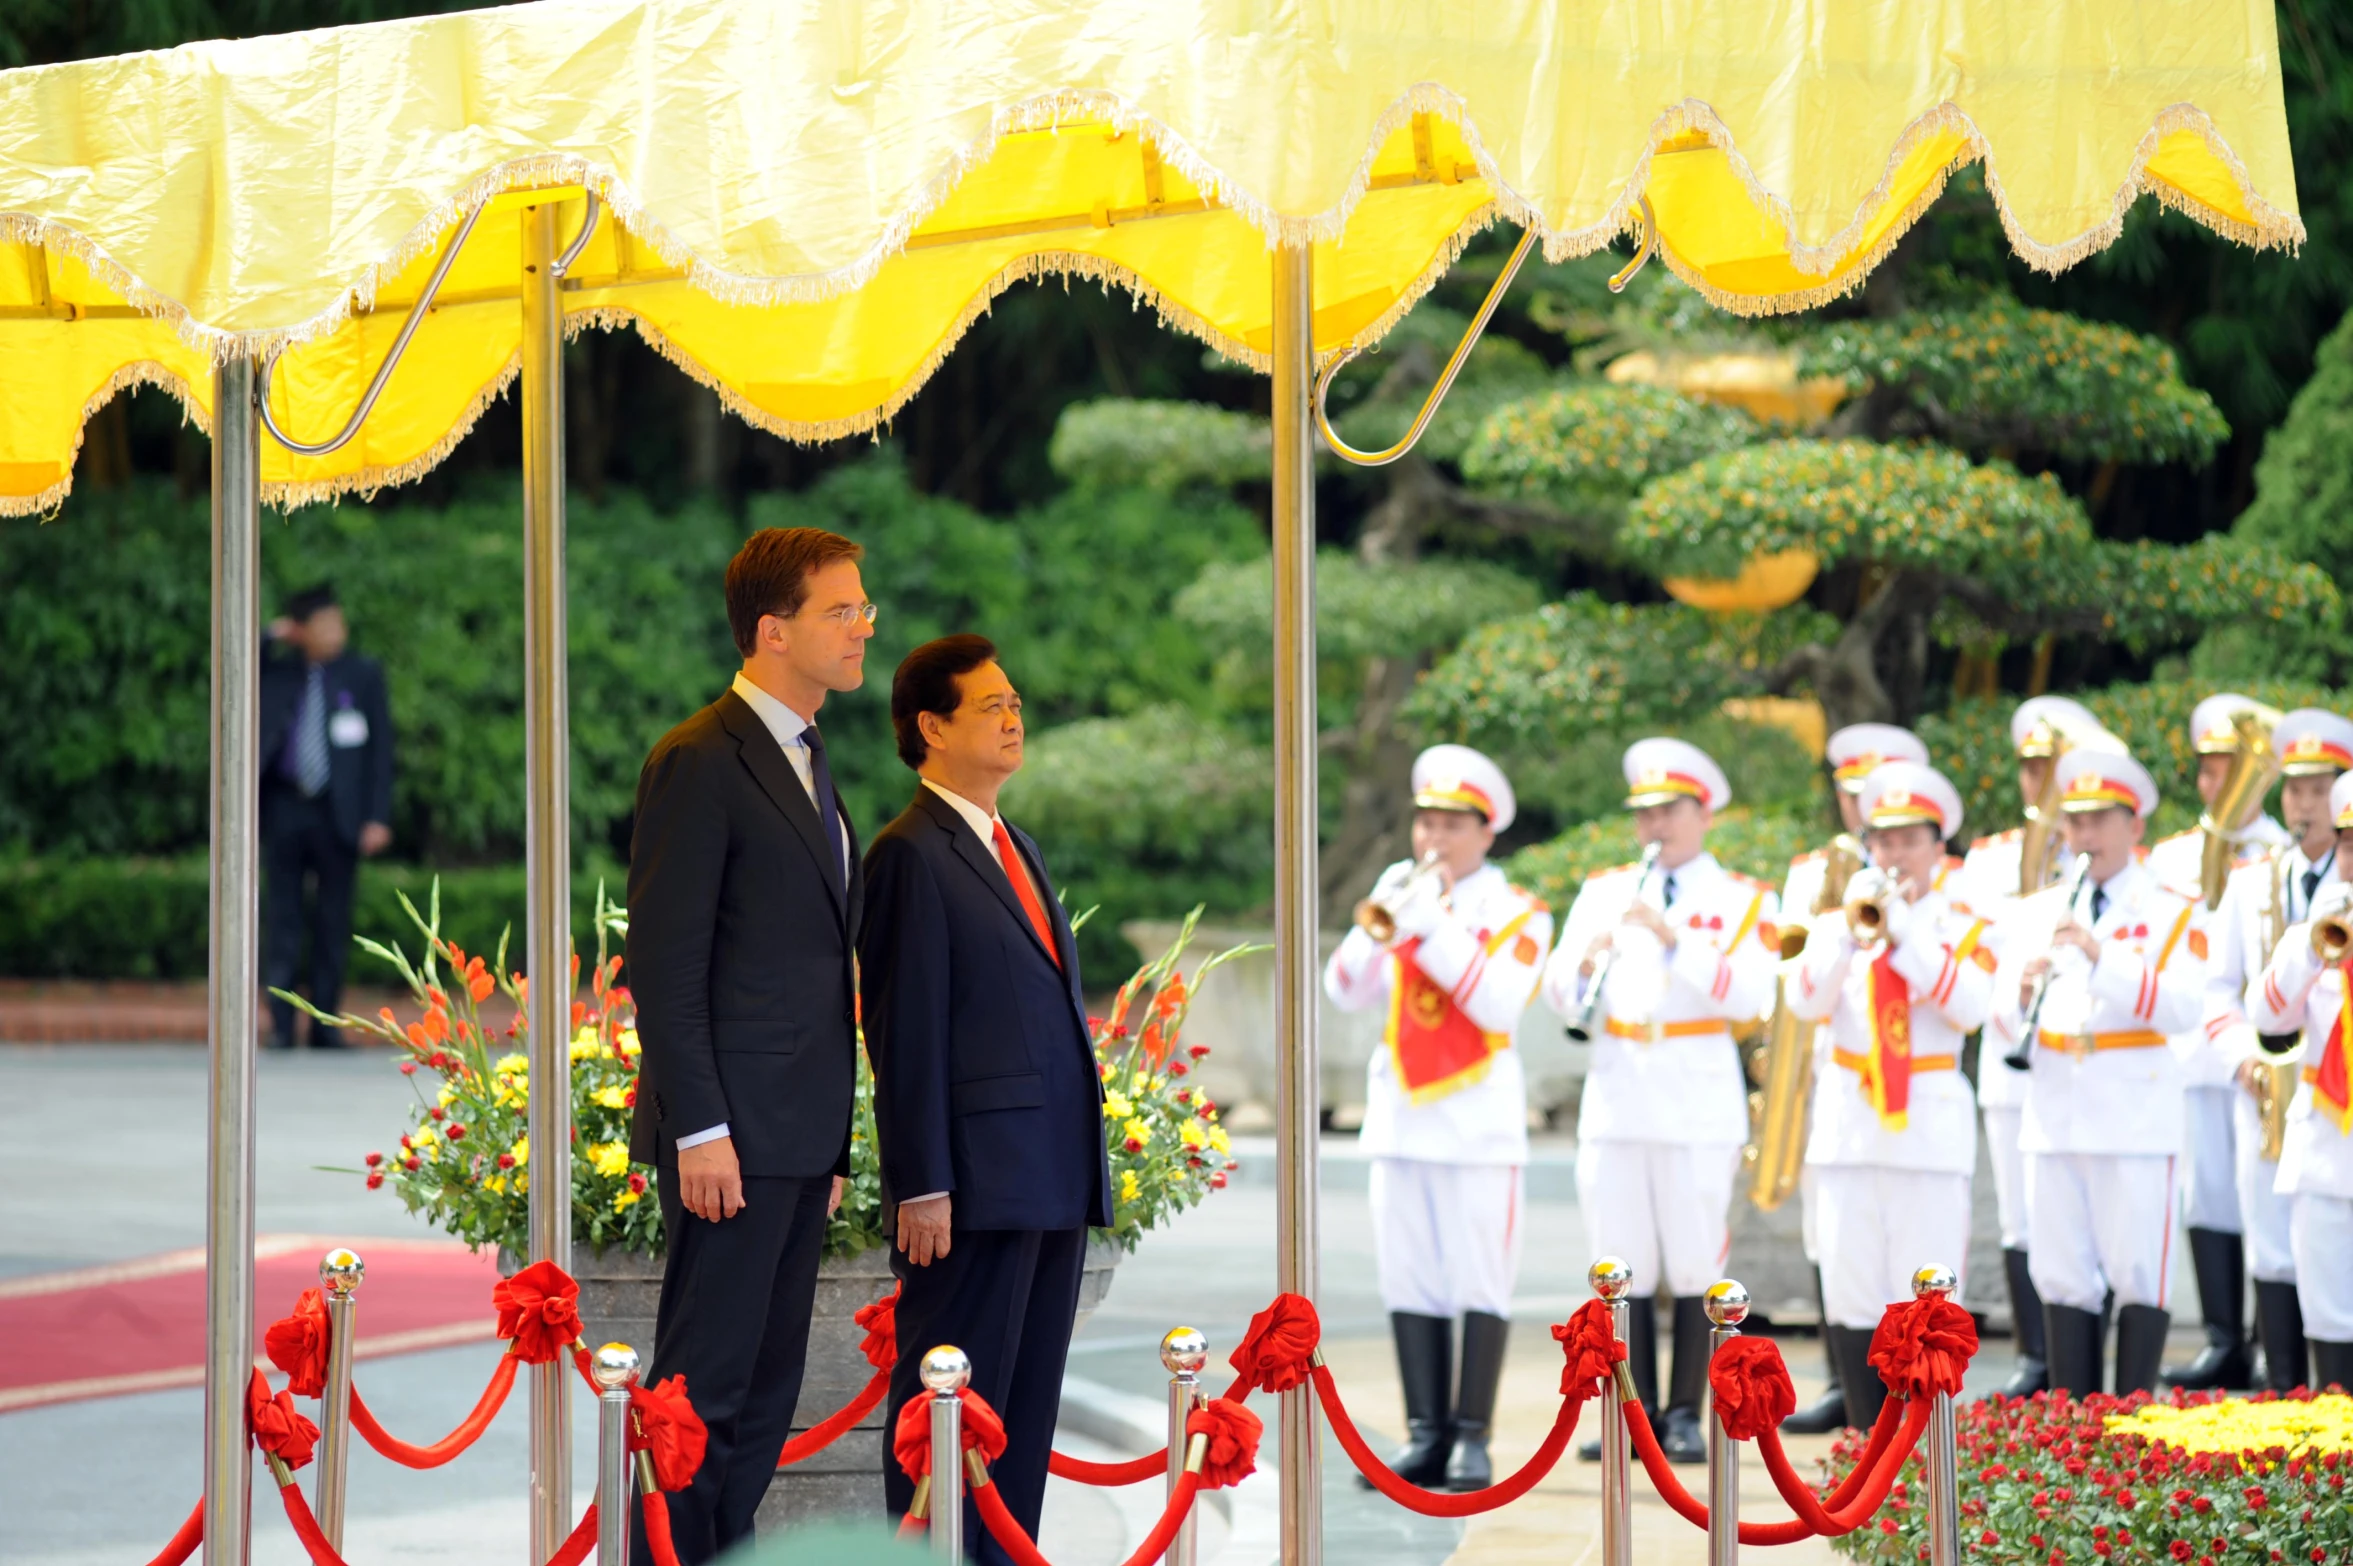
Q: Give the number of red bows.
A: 11